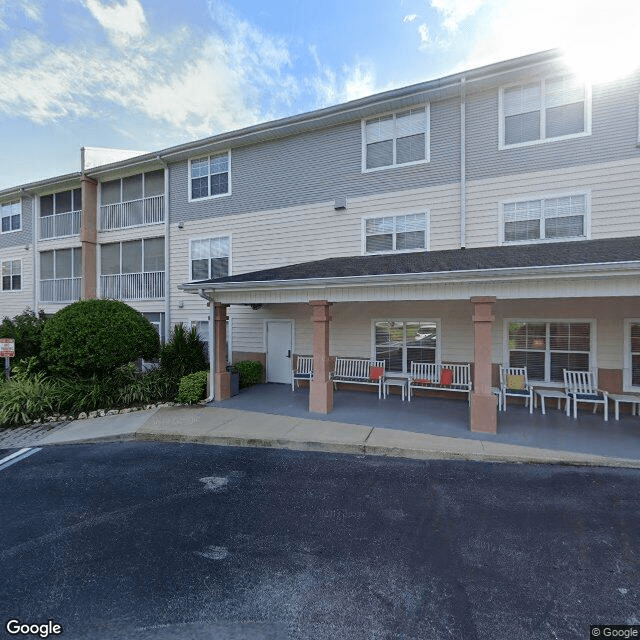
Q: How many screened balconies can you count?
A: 4